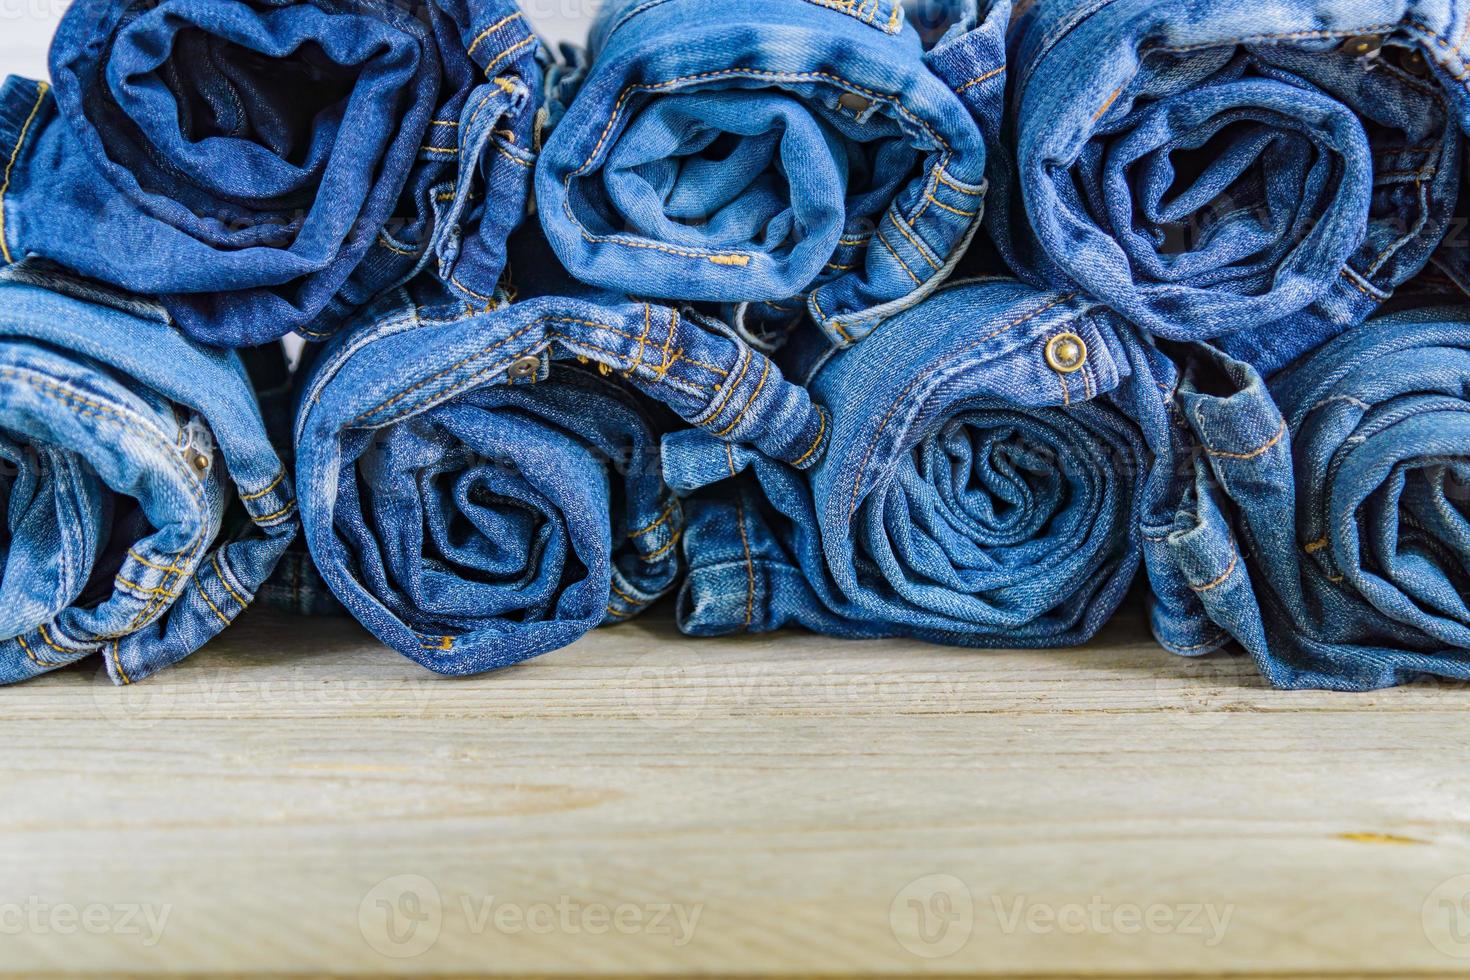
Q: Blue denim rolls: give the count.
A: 7